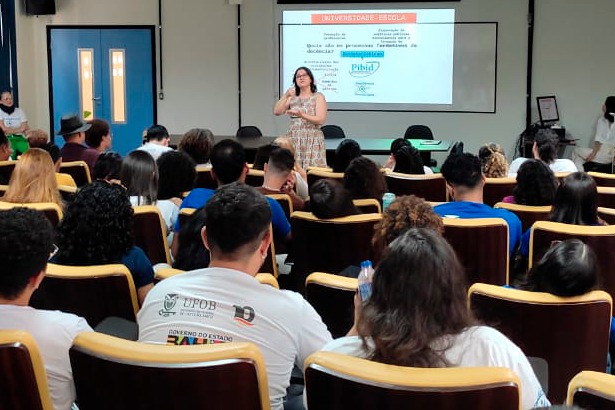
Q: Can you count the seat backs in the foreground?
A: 4